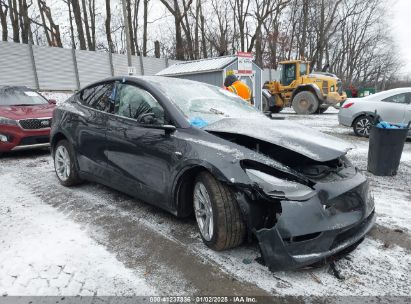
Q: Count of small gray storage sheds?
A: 1